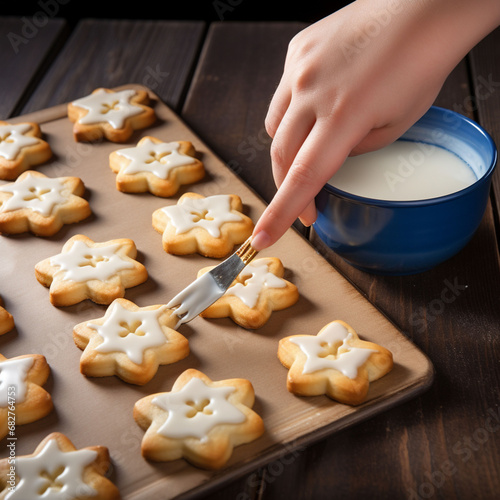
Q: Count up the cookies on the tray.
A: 13